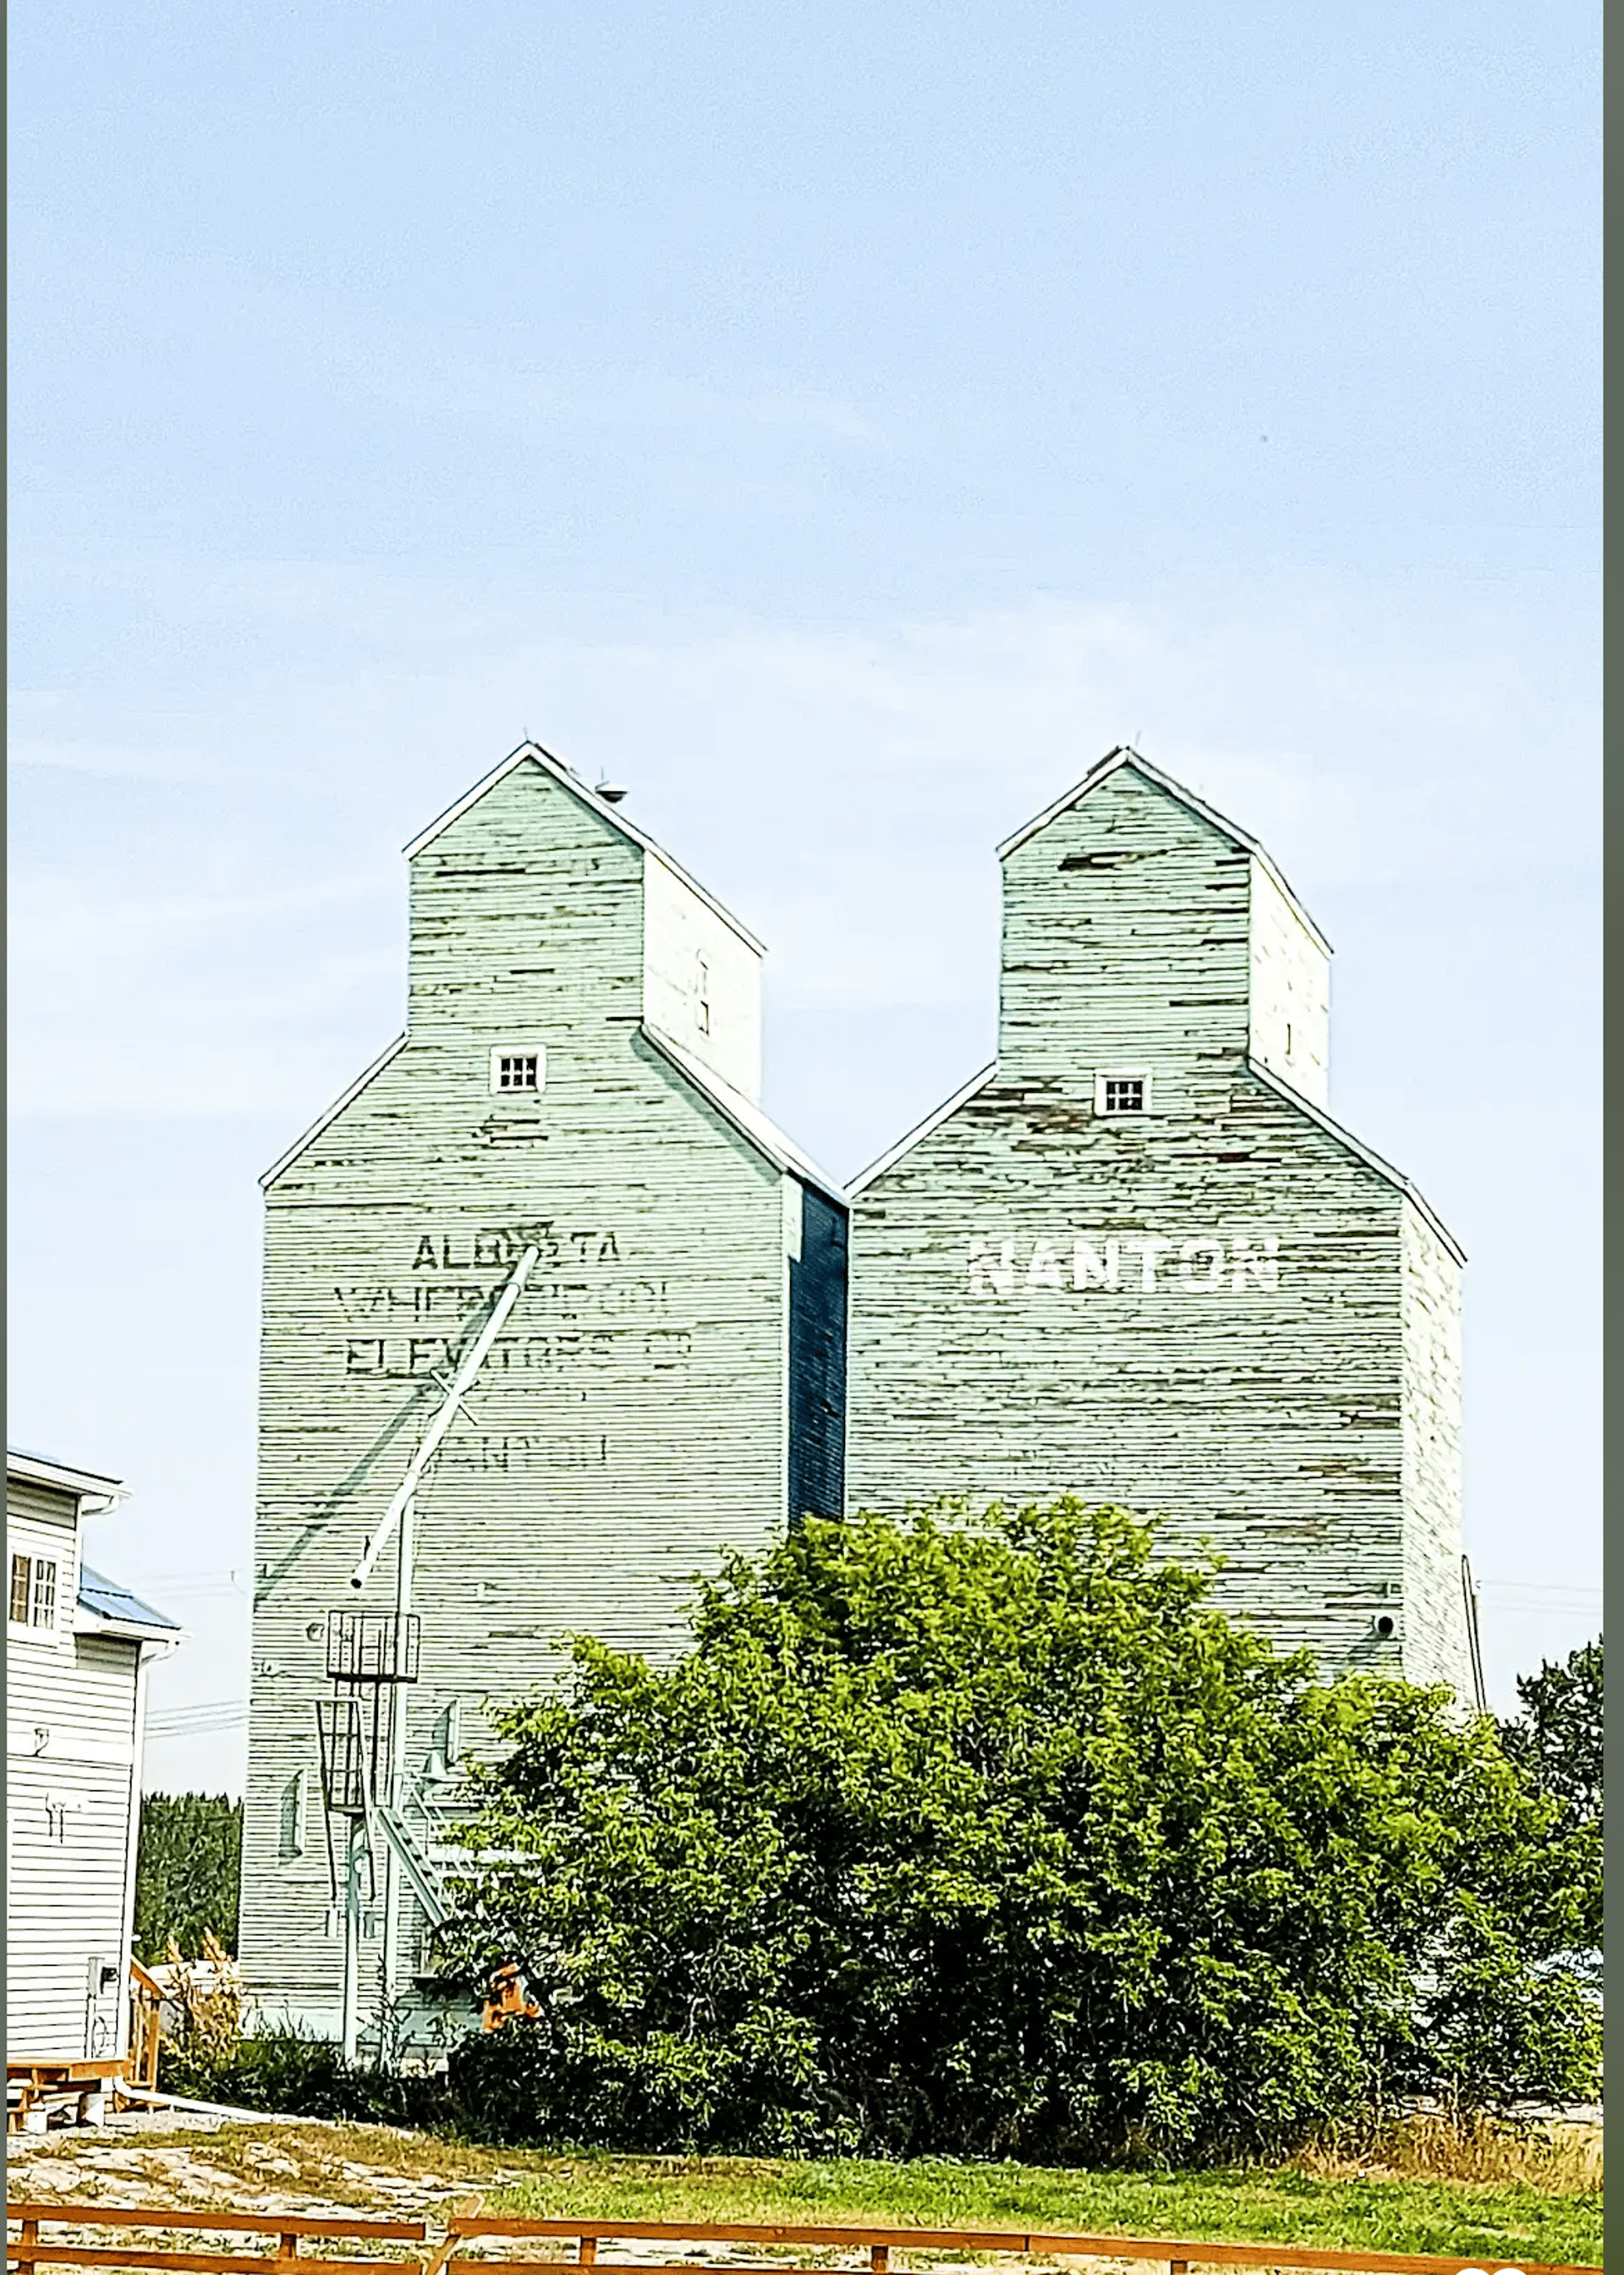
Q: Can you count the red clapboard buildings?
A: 0